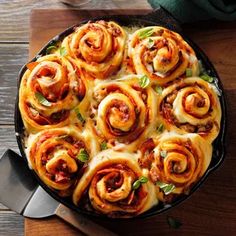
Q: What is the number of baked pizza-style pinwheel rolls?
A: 8